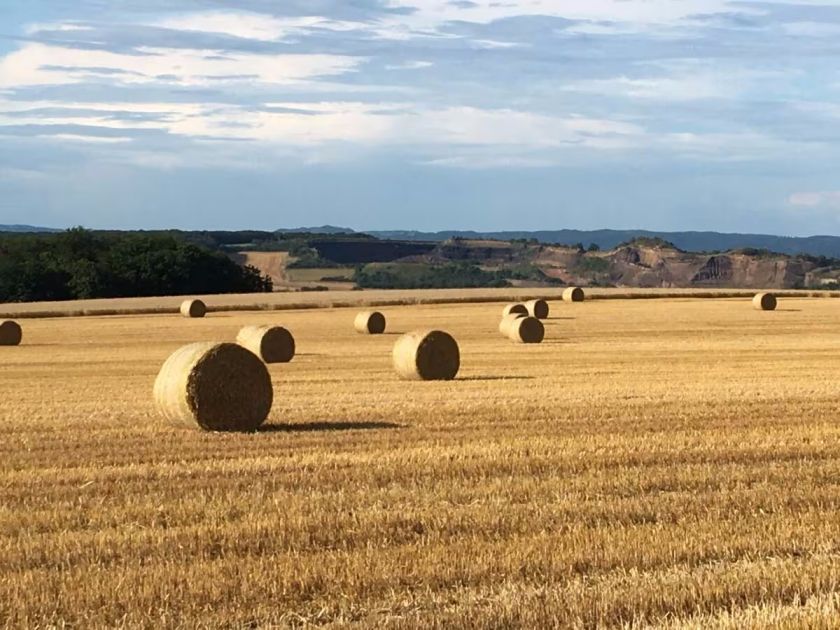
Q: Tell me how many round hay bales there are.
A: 12